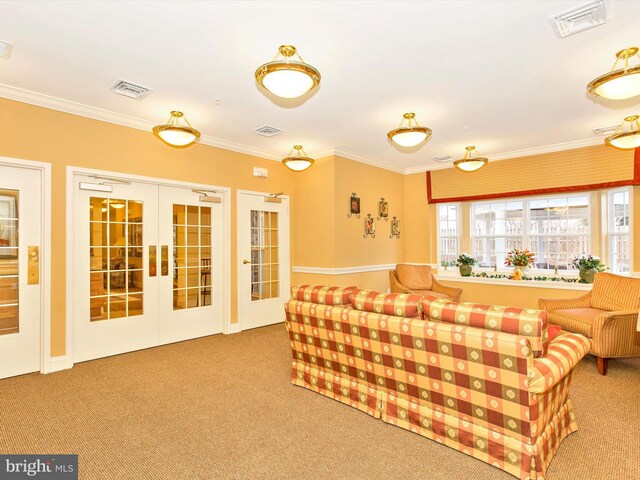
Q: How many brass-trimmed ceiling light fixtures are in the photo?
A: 7